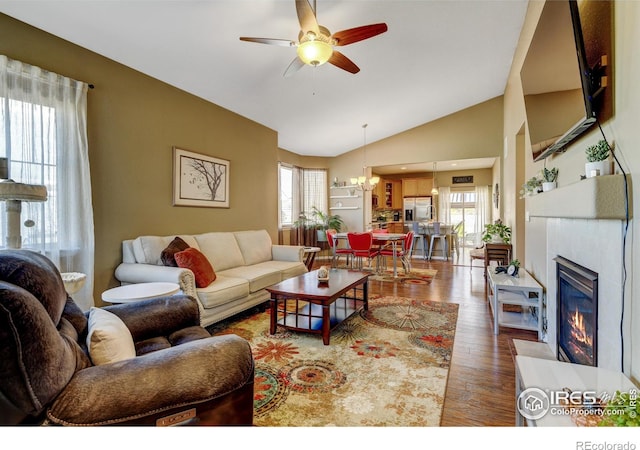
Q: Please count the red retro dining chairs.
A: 4